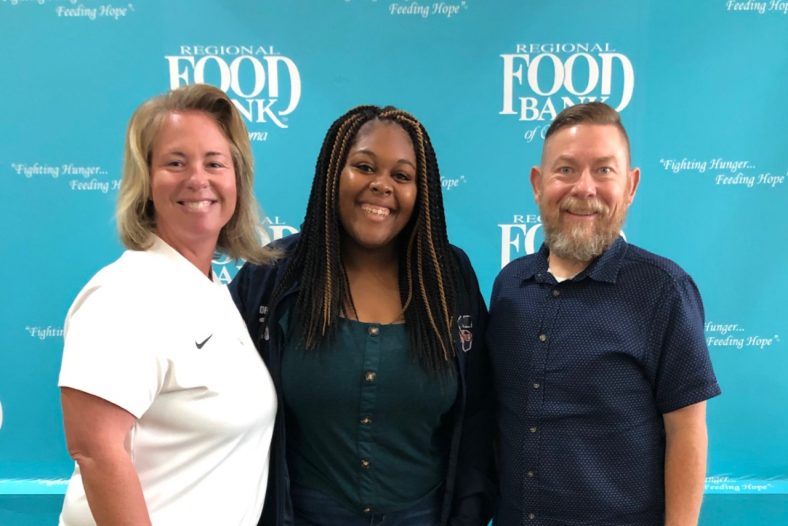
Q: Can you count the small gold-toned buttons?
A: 5